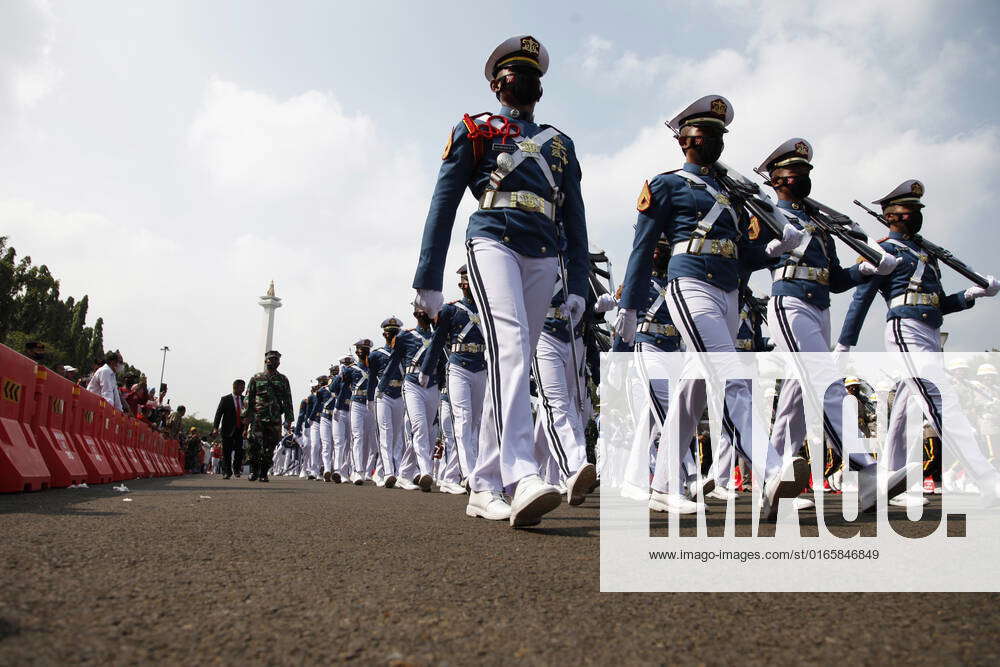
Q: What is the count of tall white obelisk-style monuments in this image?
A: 1